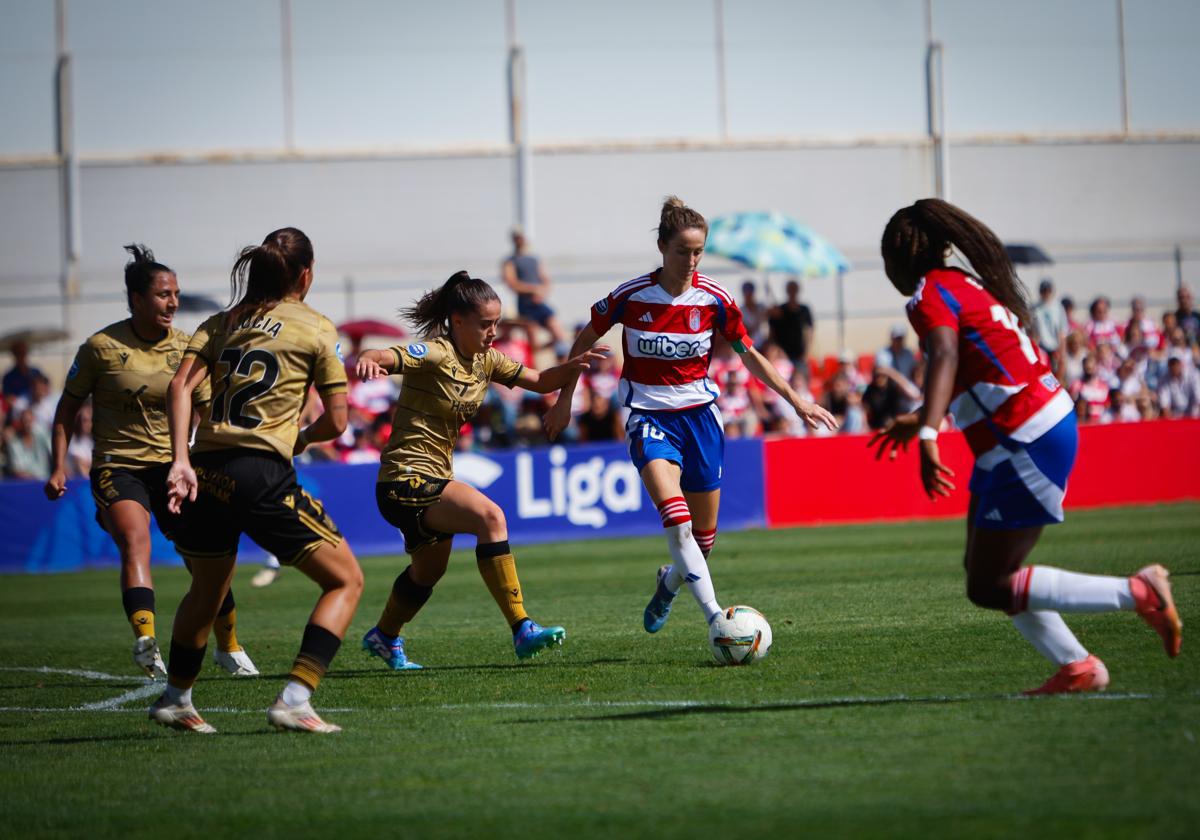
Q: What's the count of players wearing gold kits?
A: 3